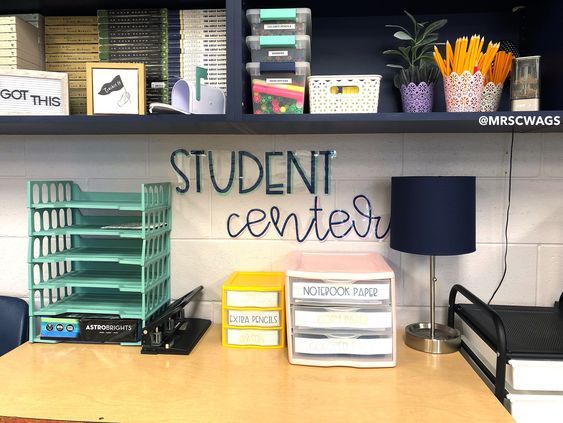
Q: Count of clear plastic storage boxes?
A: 3